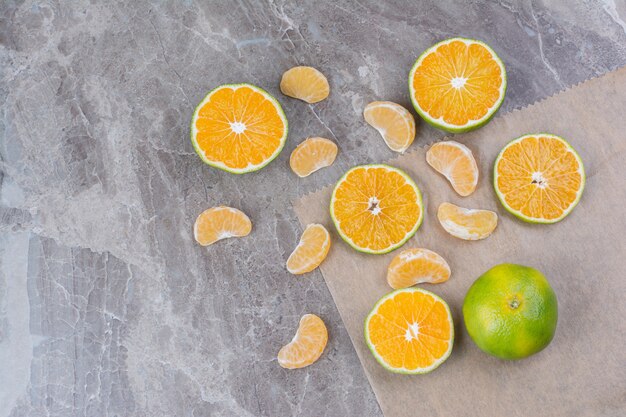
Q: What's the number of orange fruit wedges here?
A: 9